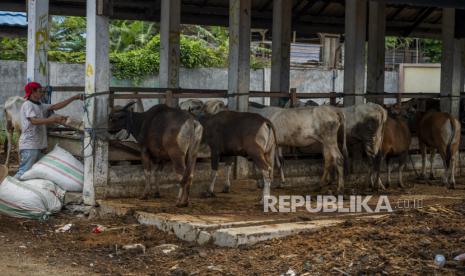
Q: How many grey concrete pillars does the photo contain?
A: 8